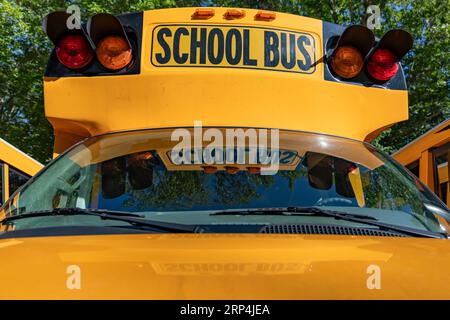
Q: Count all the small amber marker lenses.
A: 3